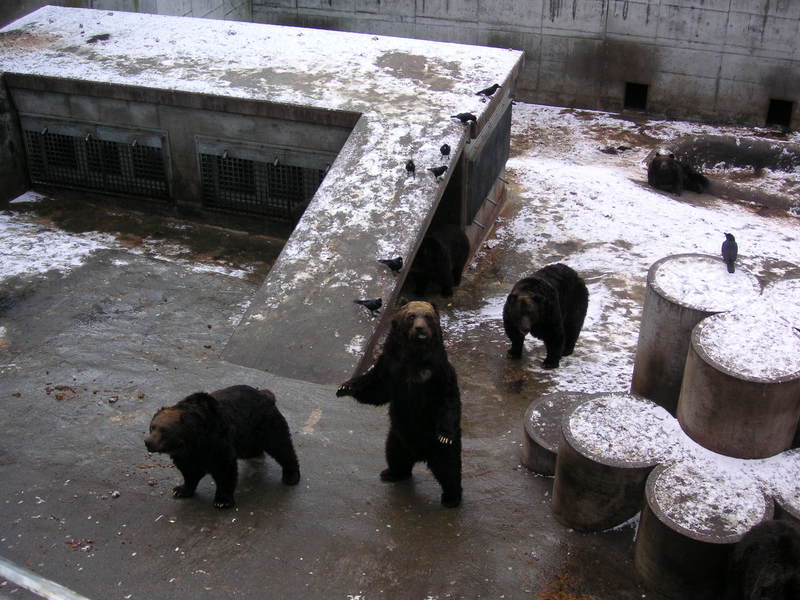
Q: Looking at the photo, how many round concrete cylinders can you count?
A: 7